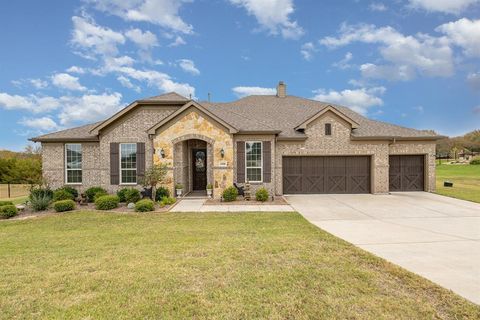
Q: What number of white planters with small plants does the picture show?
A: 2